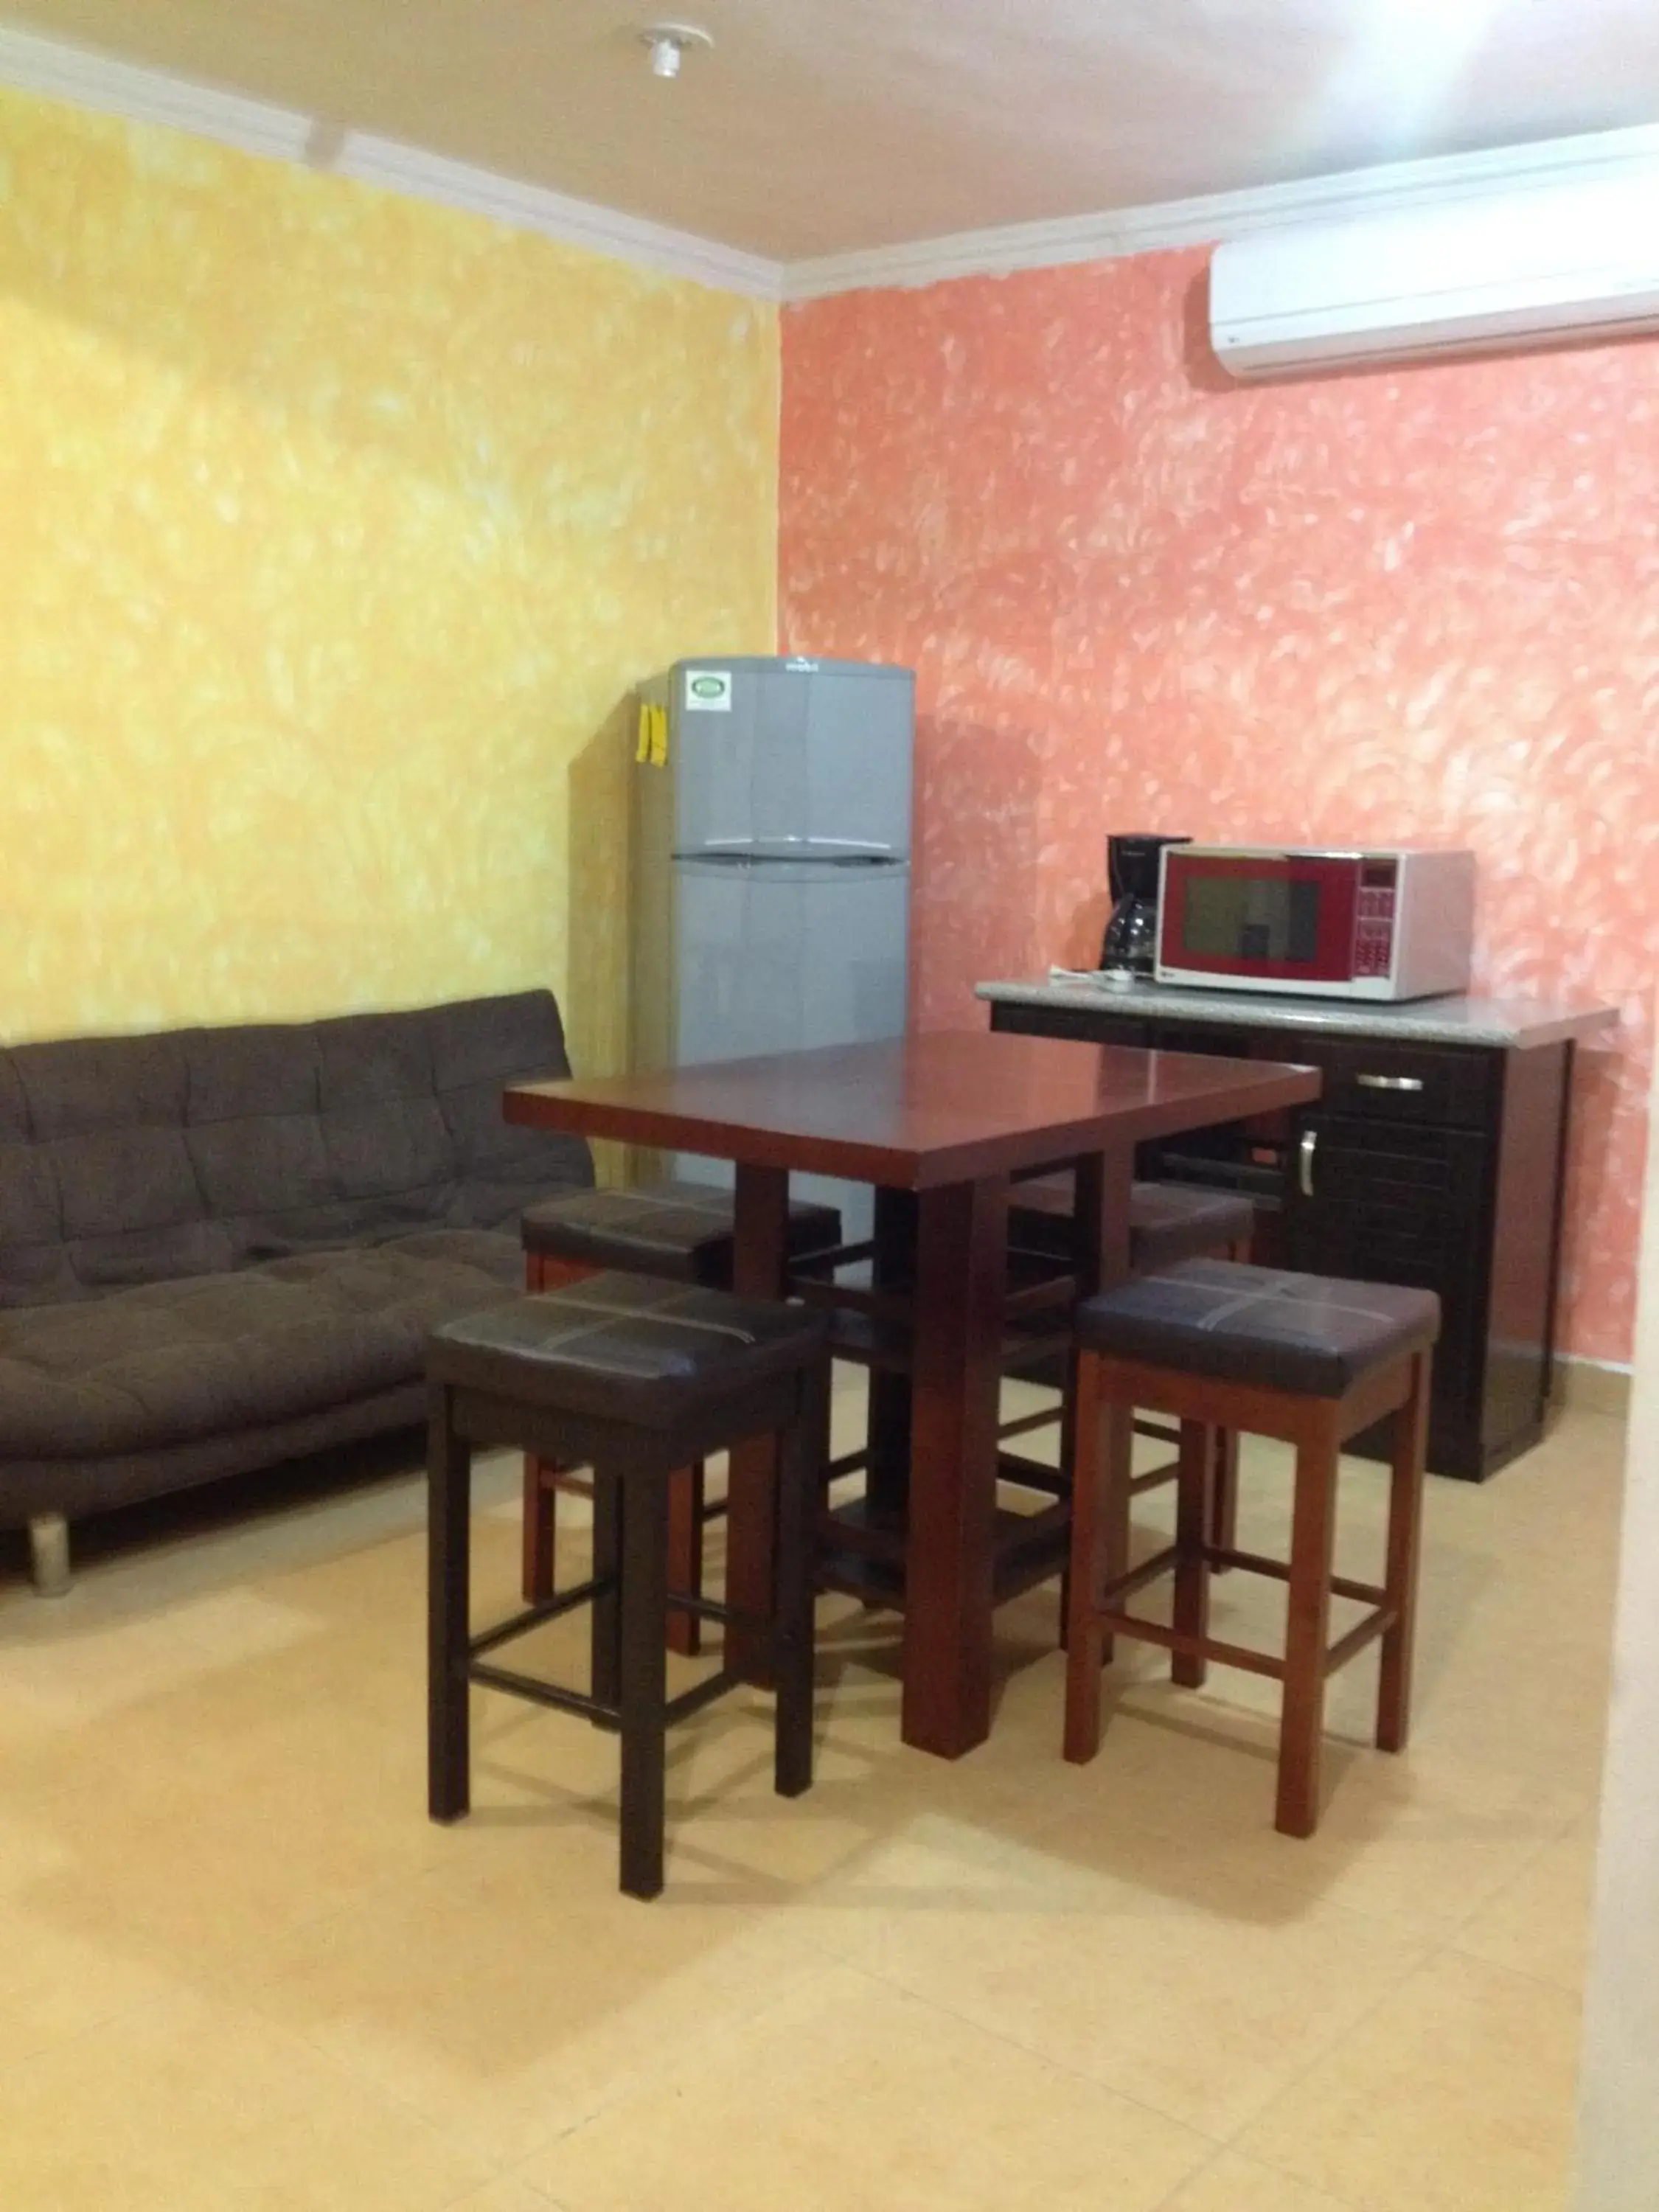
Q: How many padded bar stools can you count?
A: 4